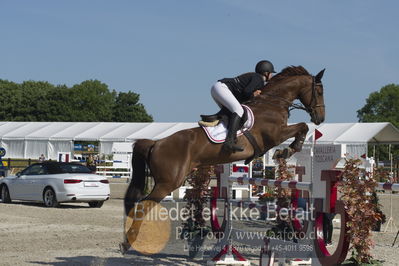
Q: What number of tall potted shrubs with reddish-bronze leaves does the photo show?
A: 3